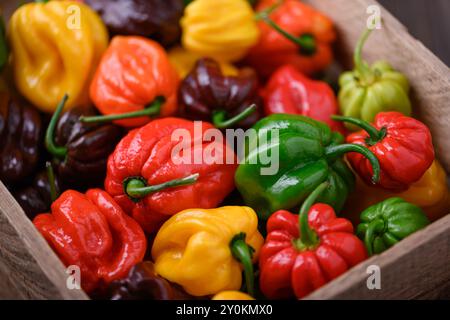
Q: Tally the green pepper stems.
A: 13